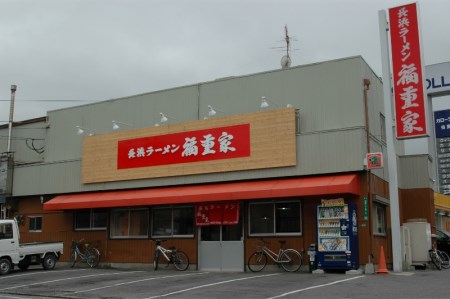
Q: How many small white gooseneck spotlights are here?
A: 5